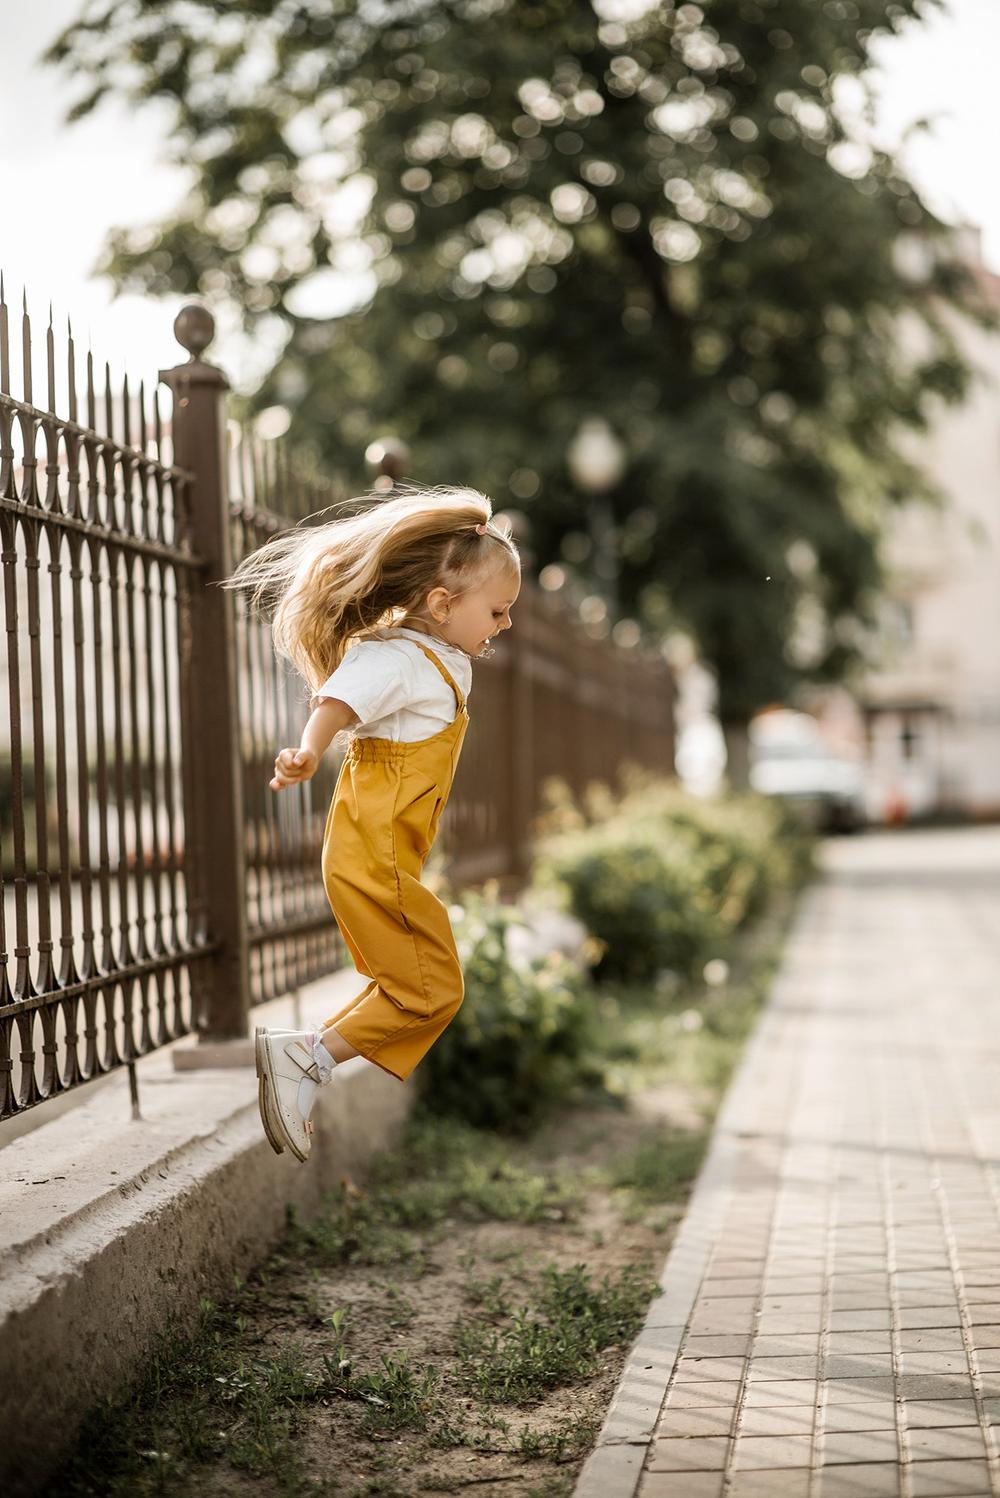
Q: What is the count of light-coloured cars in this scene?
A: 1